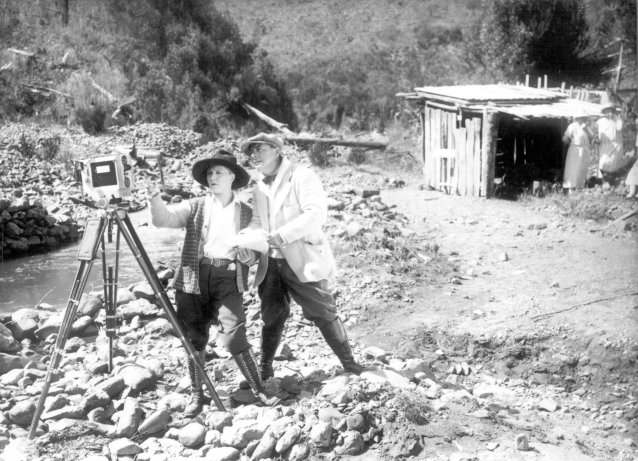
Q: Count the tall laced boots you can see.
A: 4